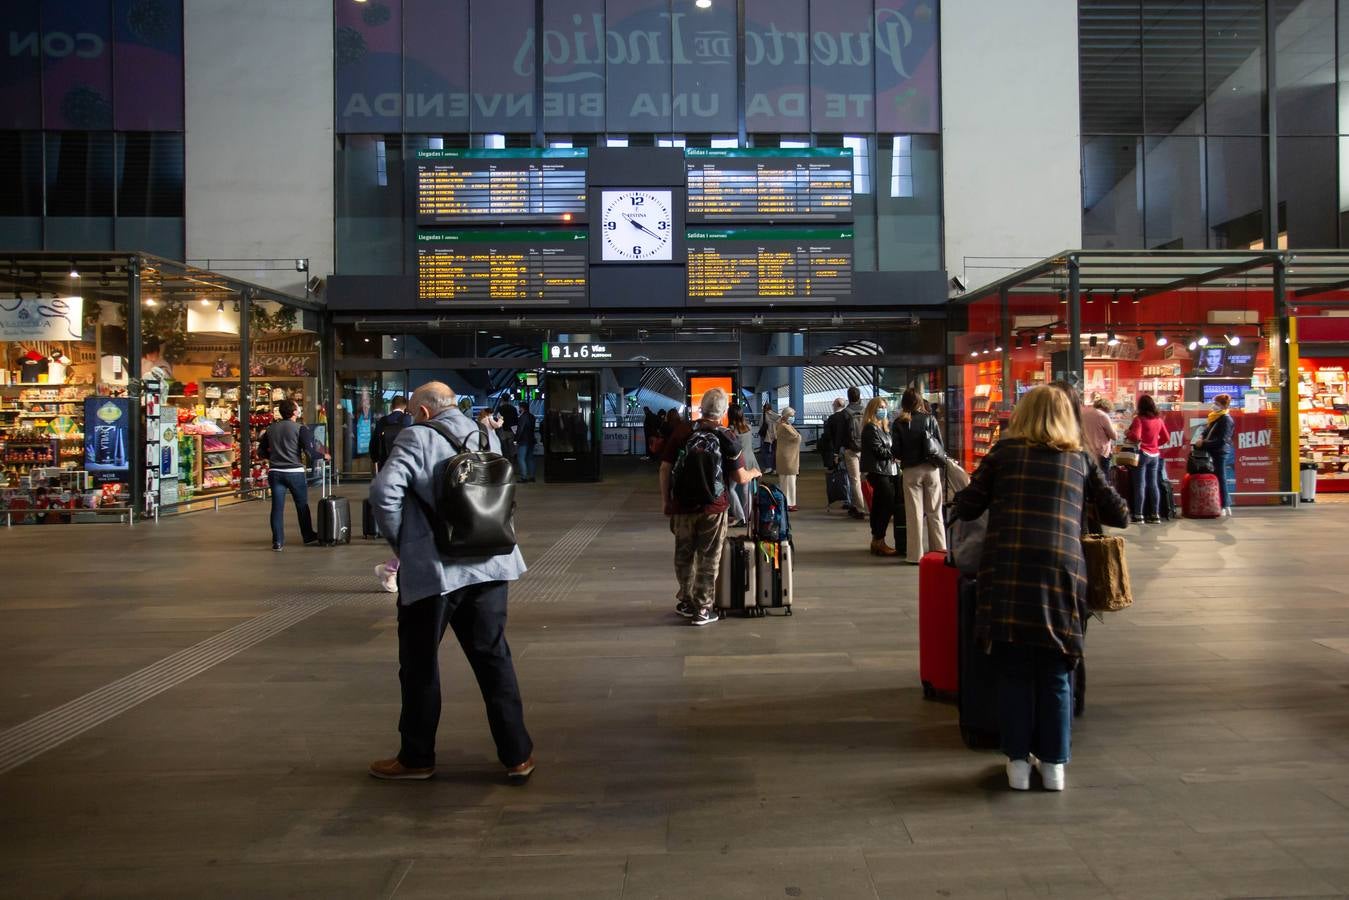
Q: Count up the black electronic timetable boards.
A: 4